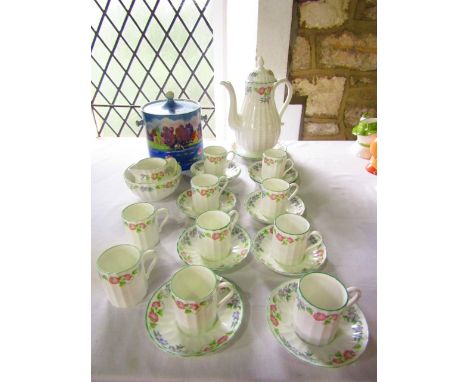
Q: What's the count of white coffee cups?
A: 10